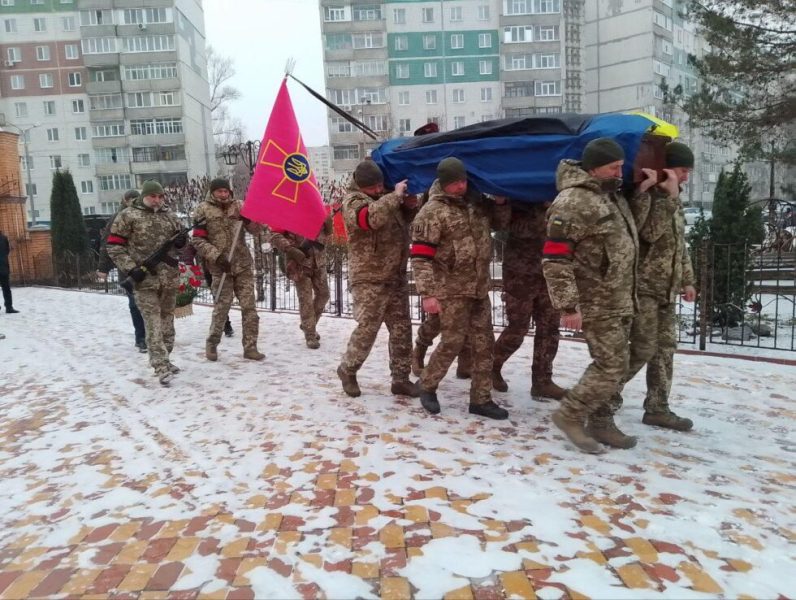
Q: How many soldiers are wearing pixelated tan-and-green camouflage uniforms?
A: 9